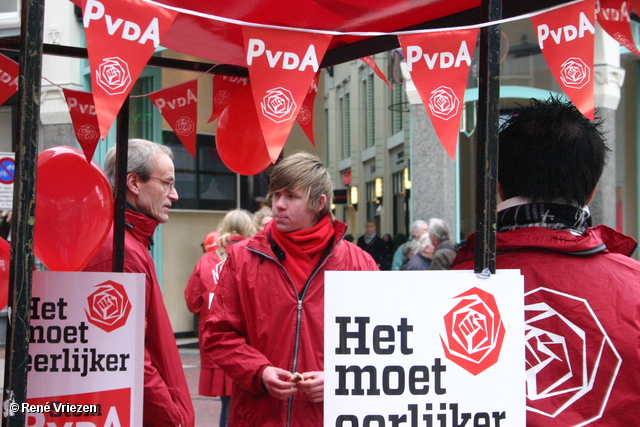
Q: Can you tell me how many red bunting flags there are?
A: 11